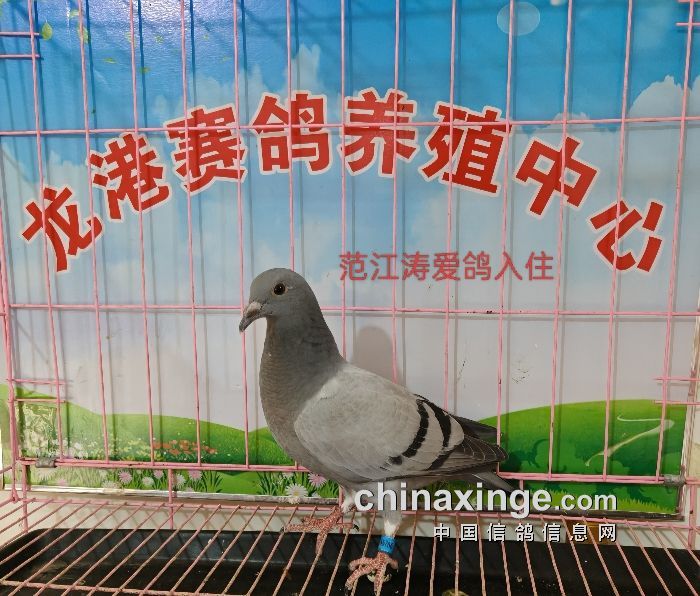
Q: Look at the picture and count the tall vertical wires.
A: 13